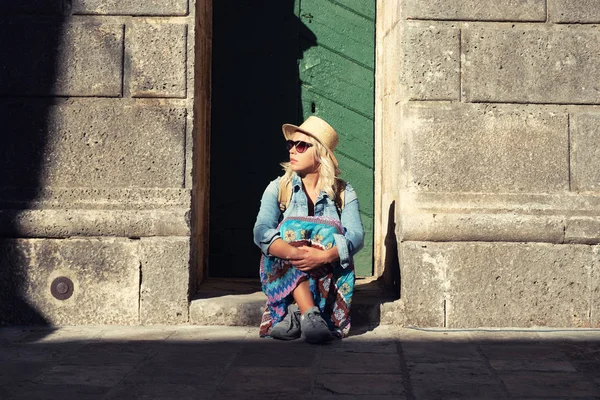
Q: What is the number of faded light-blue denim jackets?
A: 1